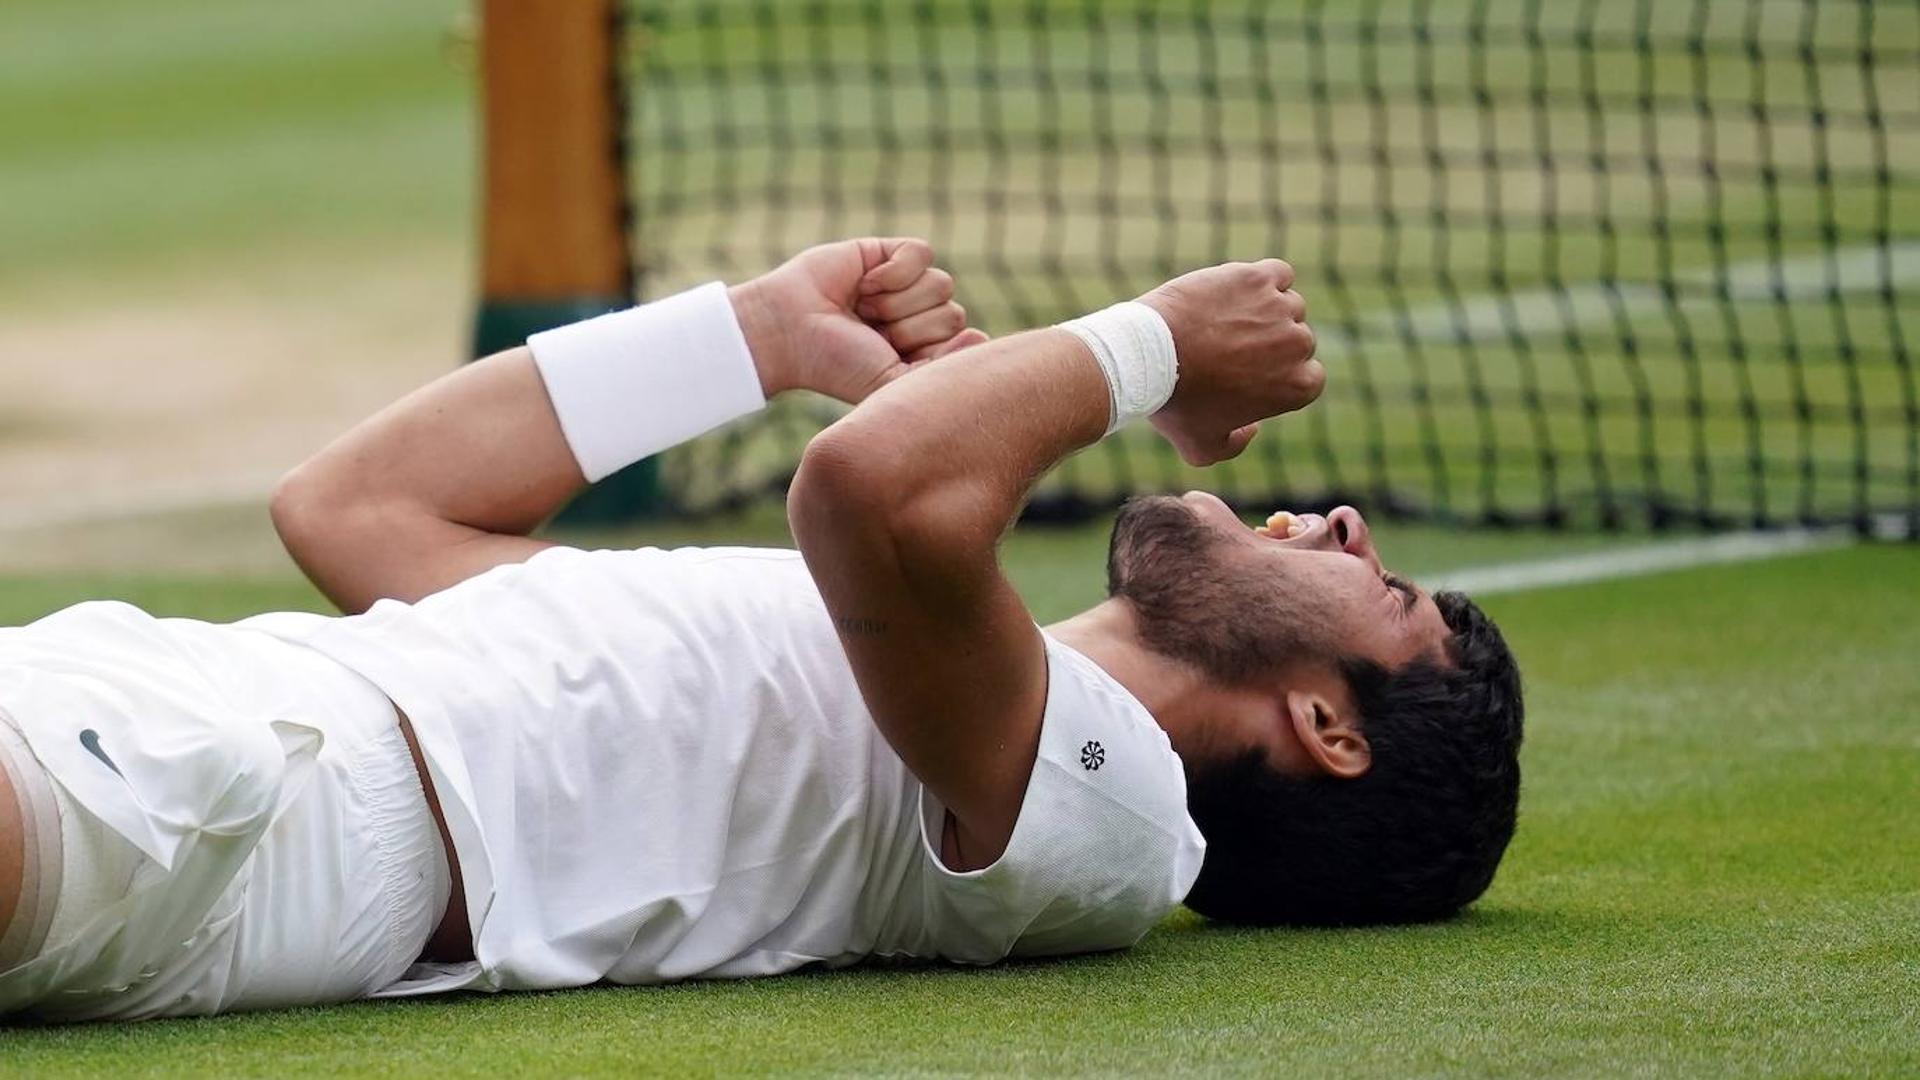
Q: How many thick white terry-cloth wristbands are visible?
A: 1